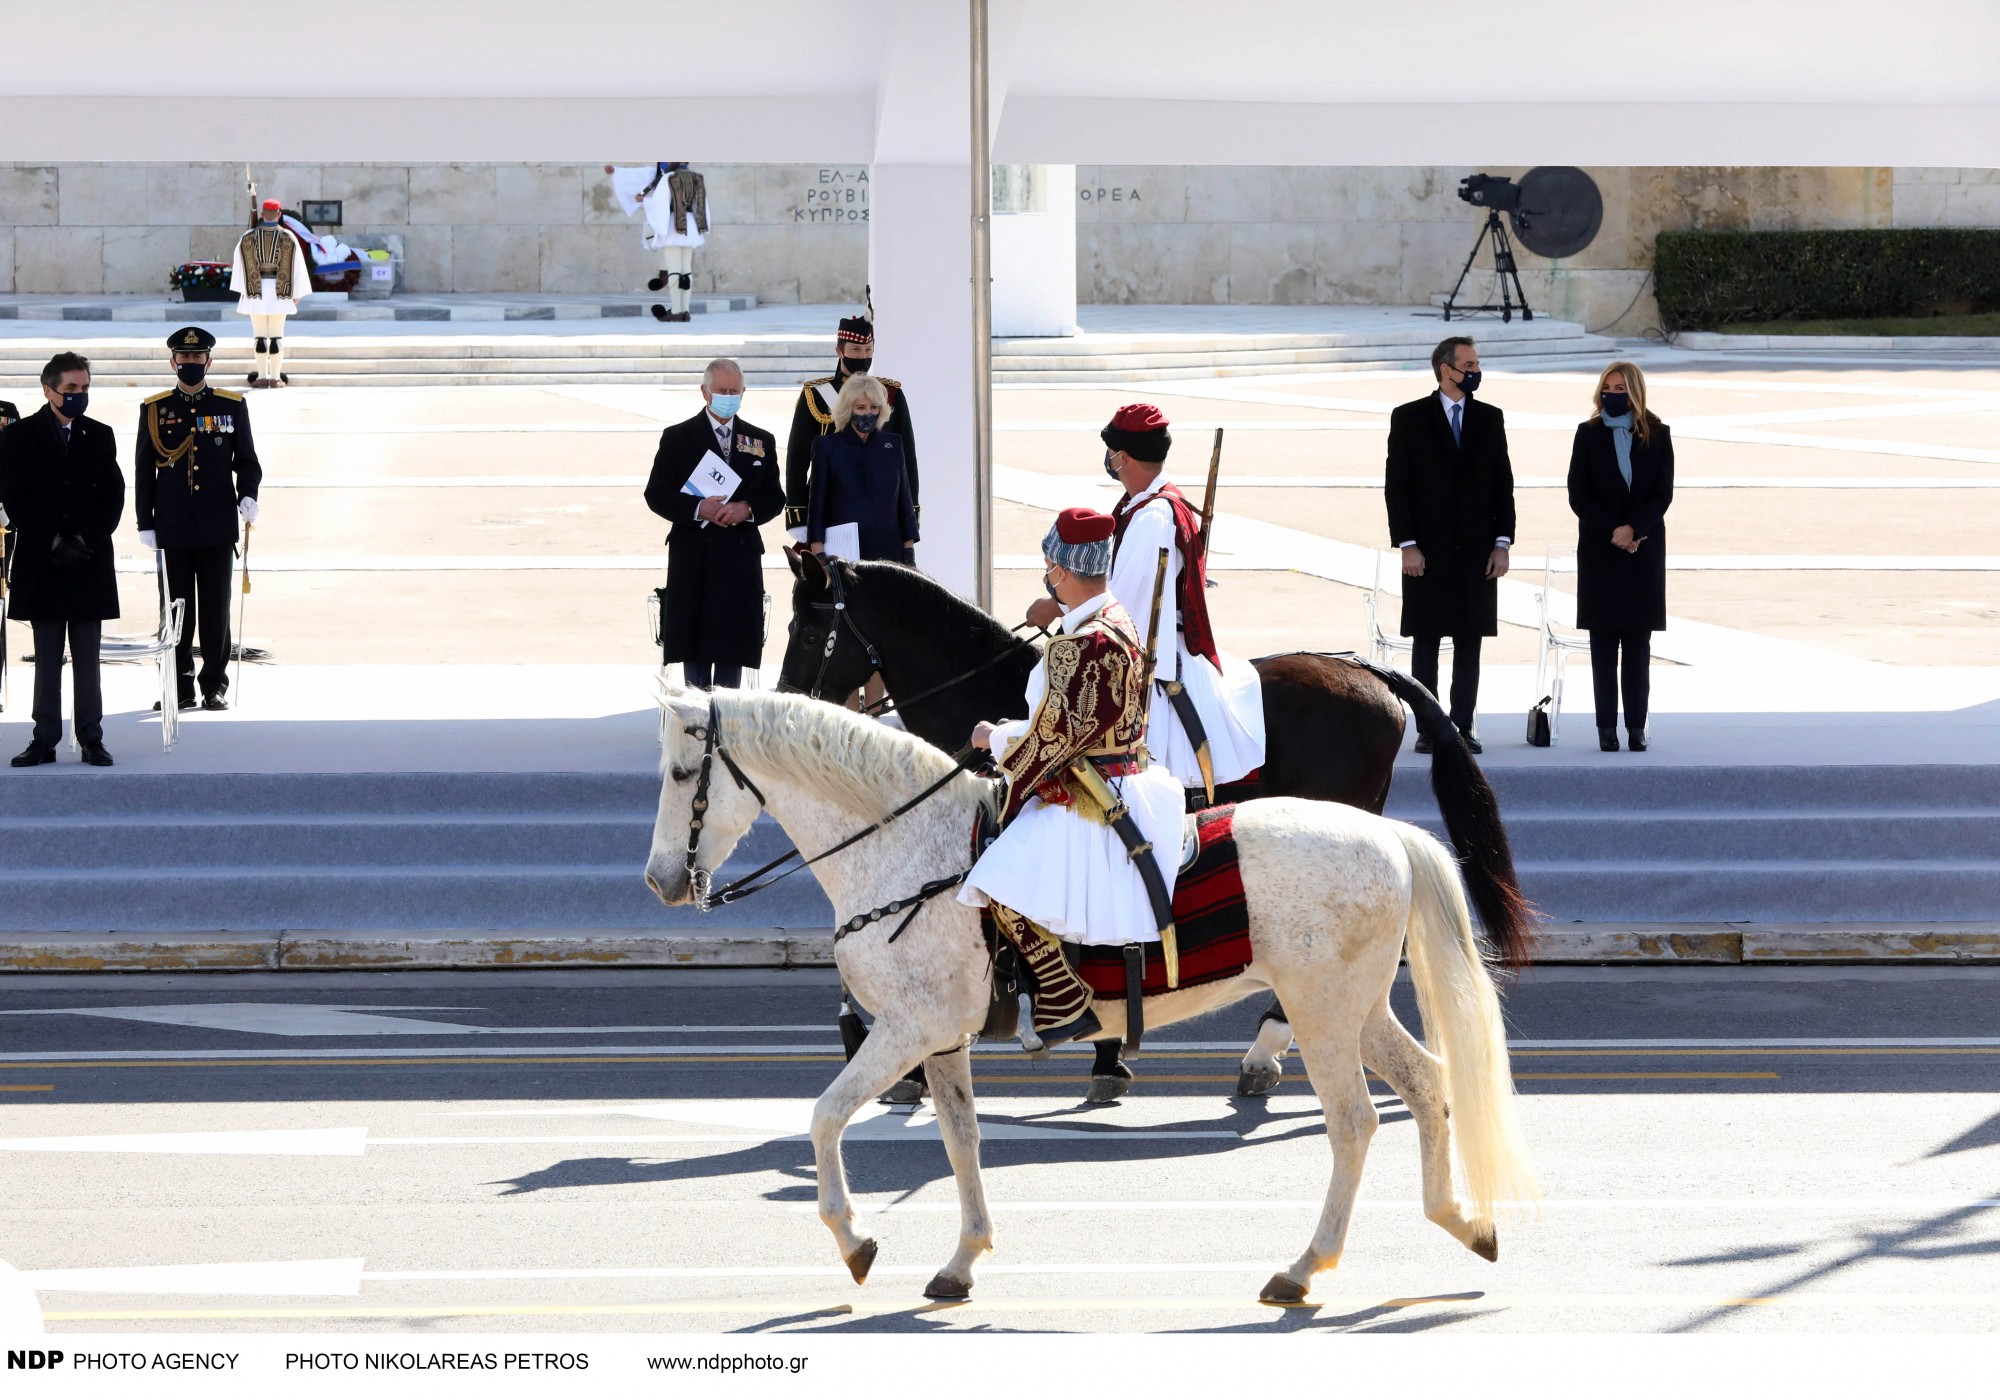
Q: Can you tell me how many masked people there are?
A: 9